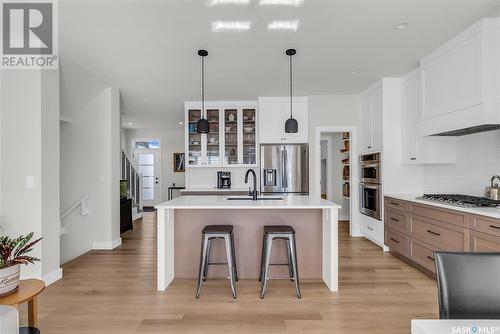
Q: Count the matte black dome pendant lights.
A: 2